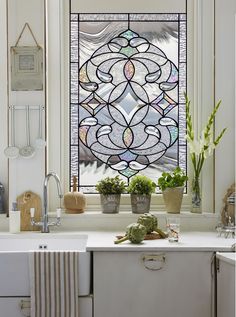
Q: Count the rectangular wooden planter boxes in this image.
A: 0